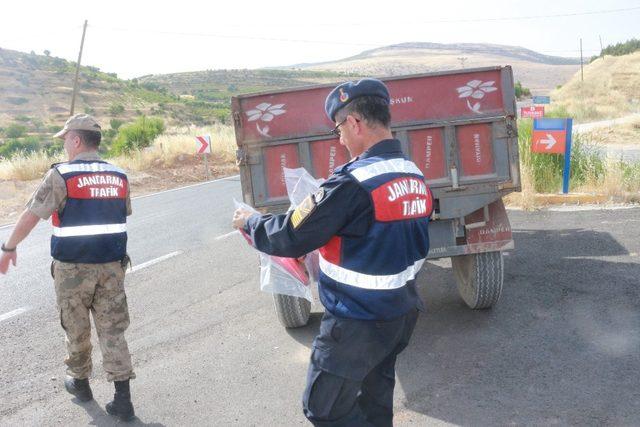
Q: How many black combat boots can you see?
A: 2